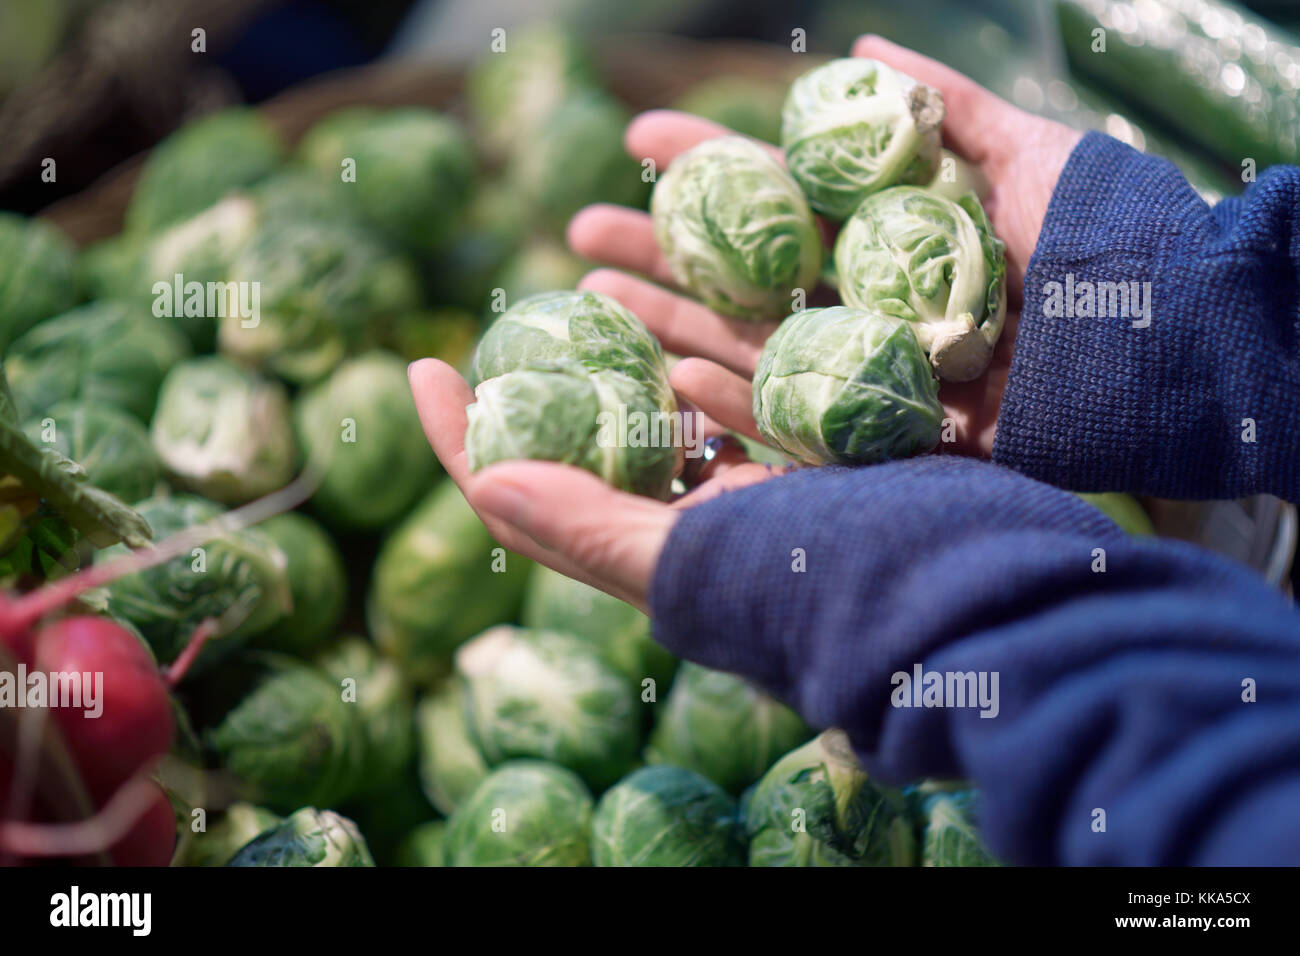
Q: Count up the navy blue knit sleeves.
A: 2